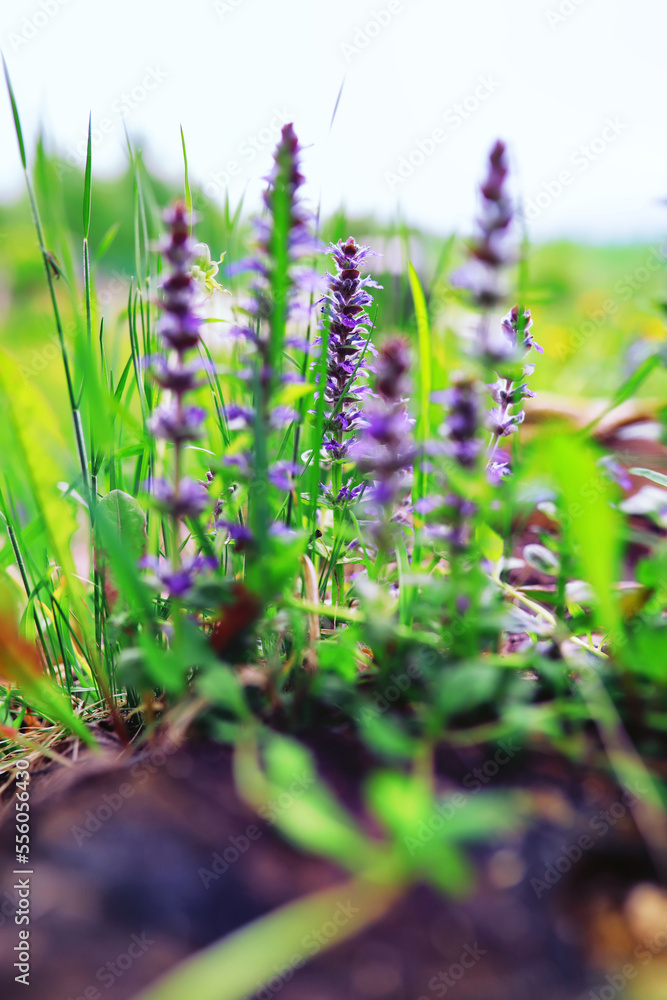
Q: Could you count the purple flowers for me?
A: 7